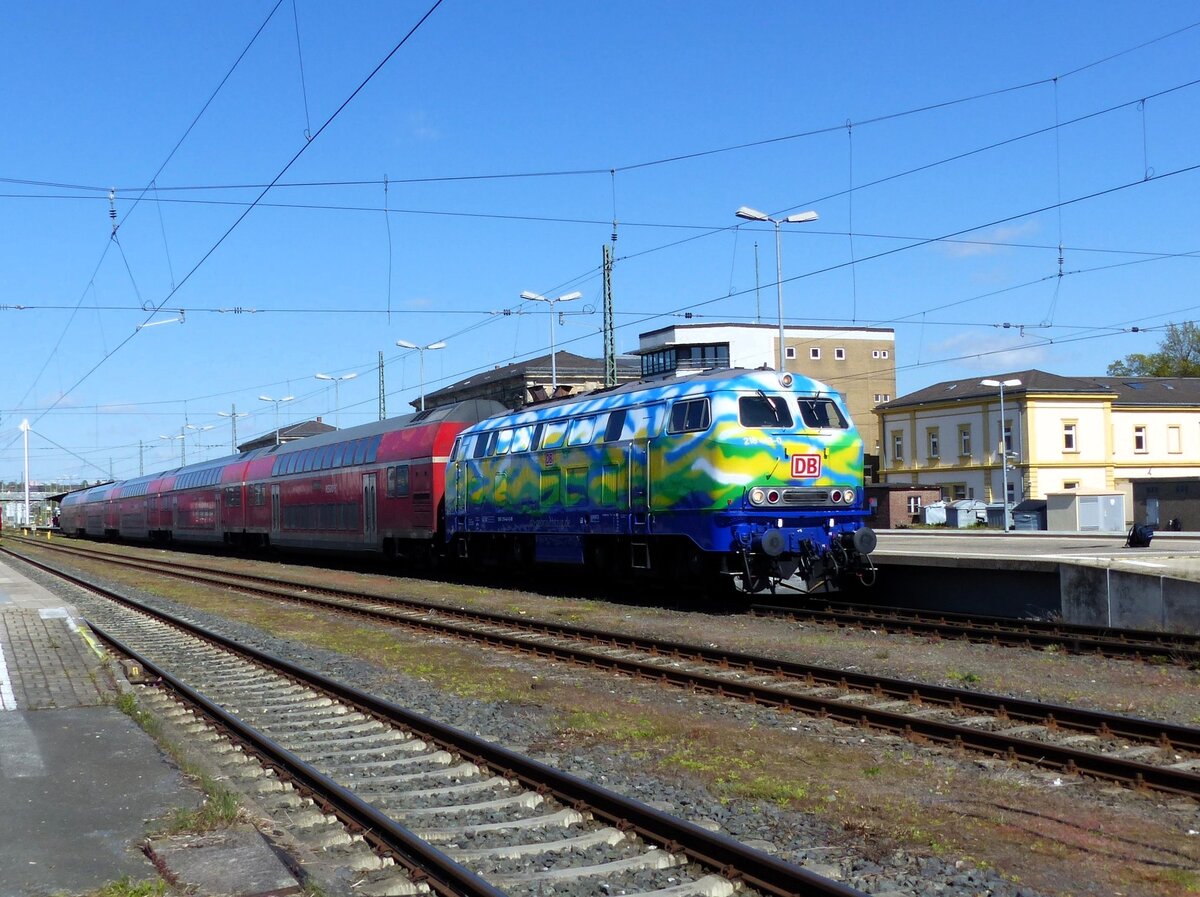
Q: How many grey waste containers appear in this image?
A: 4